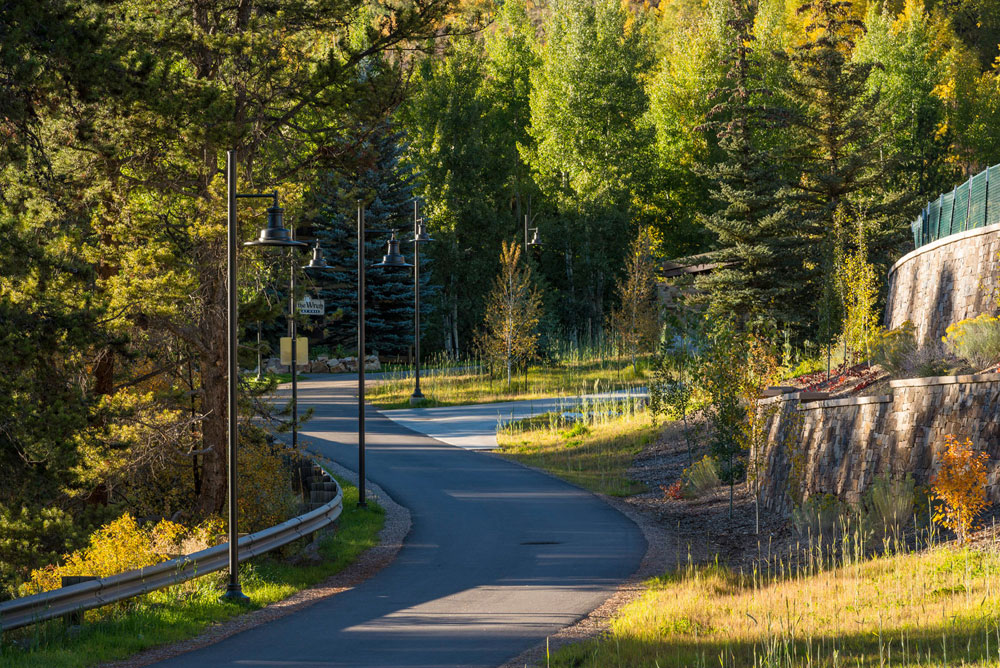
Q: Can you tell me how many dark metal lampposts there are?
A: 5